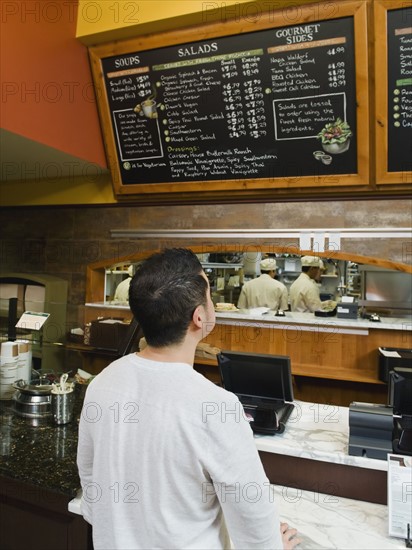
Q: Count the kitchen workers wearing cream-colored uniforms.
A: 3